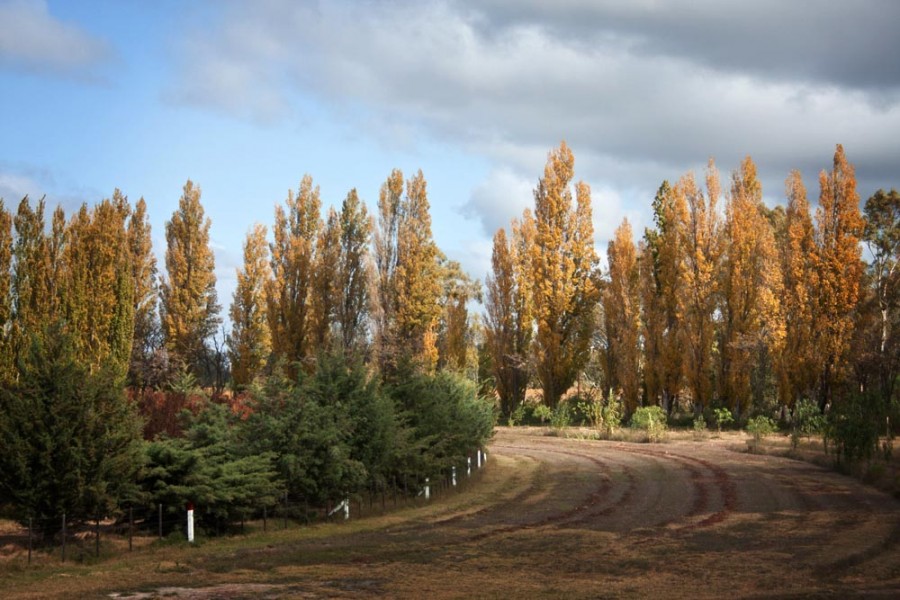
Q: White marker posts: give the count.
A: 7